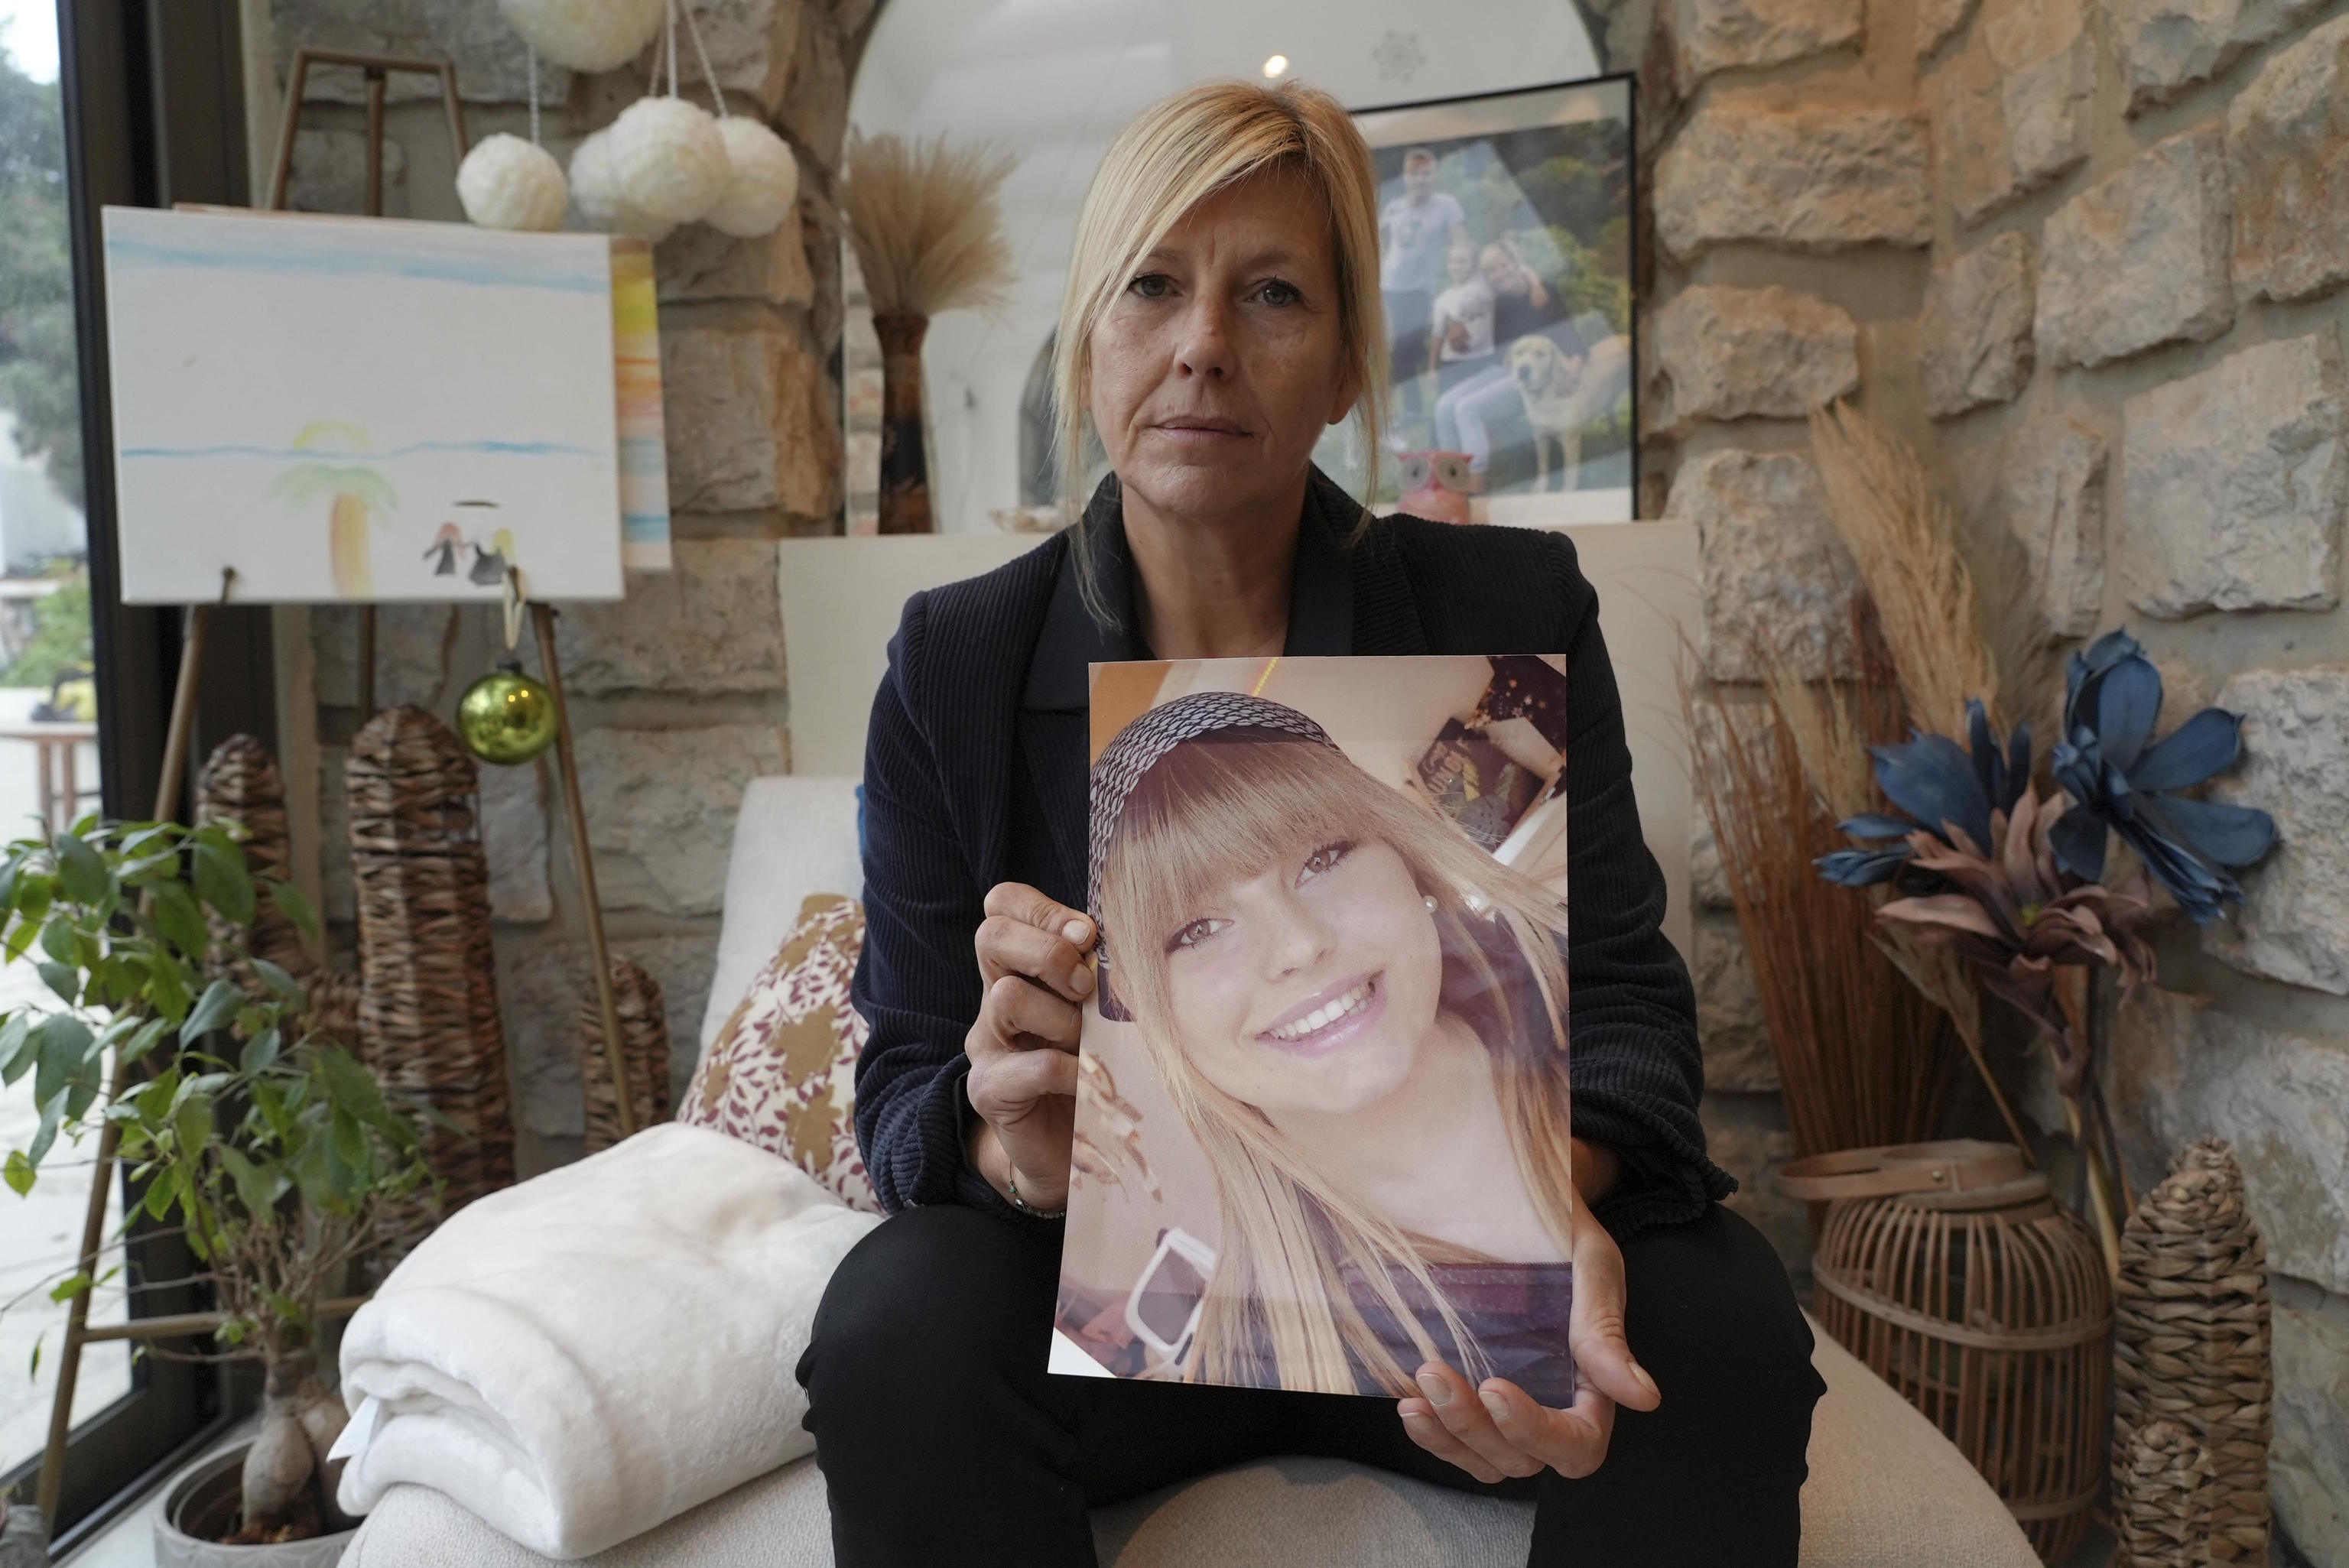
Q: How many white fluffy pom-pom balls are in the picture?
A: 5